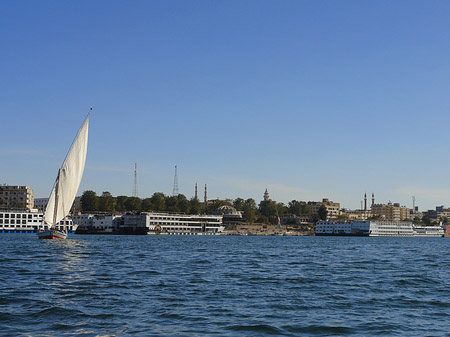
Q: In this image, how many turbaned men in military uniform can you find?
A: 0